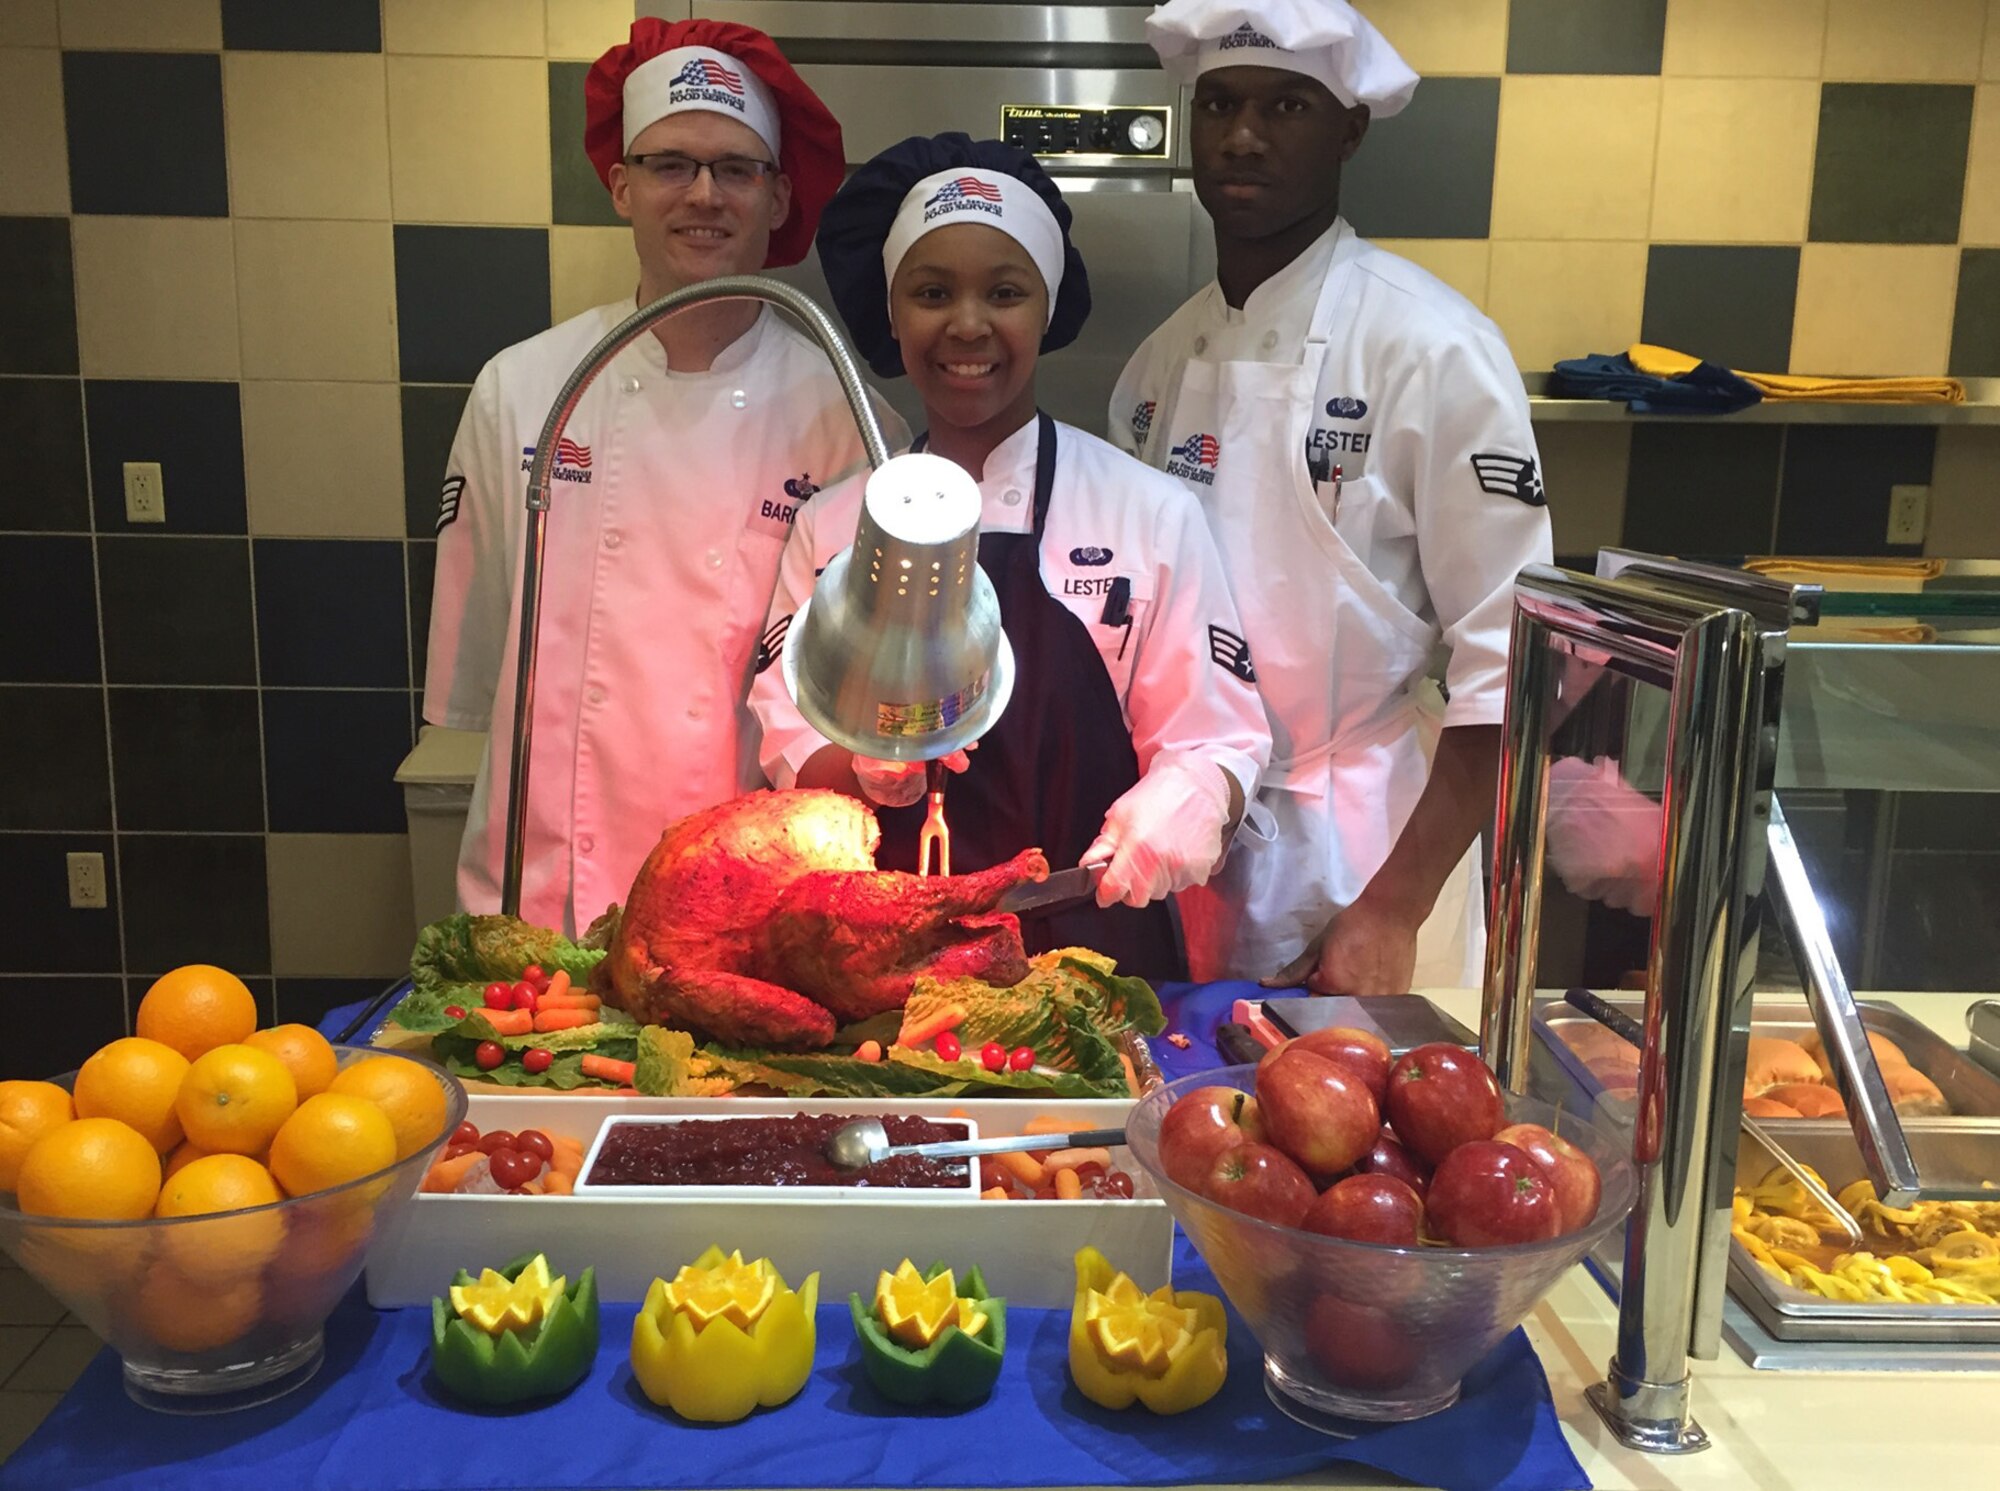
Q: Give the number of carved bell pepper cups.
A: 4